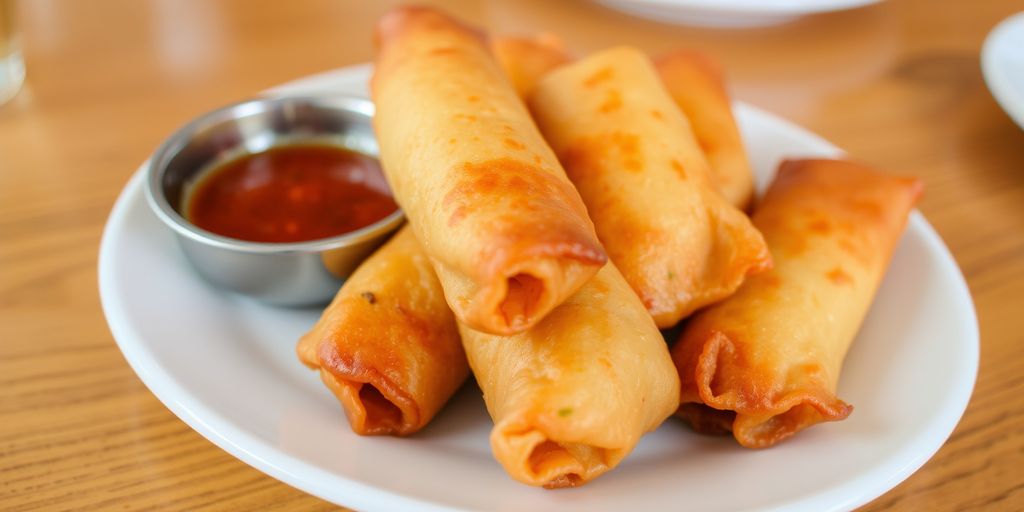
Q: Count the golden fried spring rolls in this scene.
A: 7